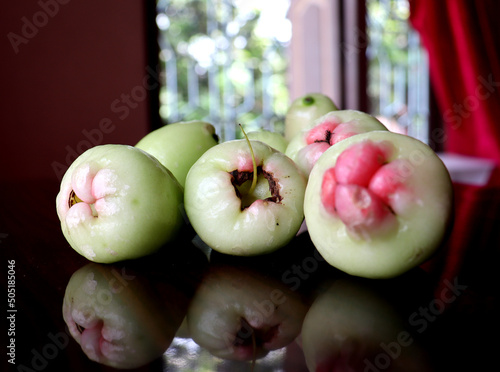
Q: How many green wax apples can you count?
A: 7